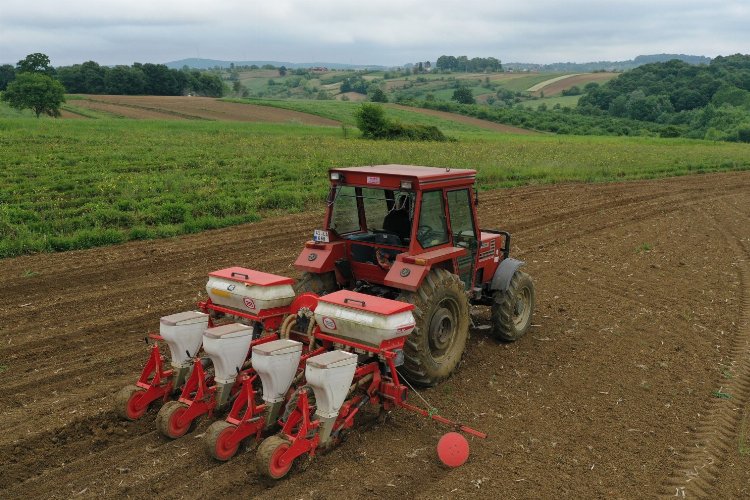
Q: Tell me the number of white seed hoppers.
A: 4